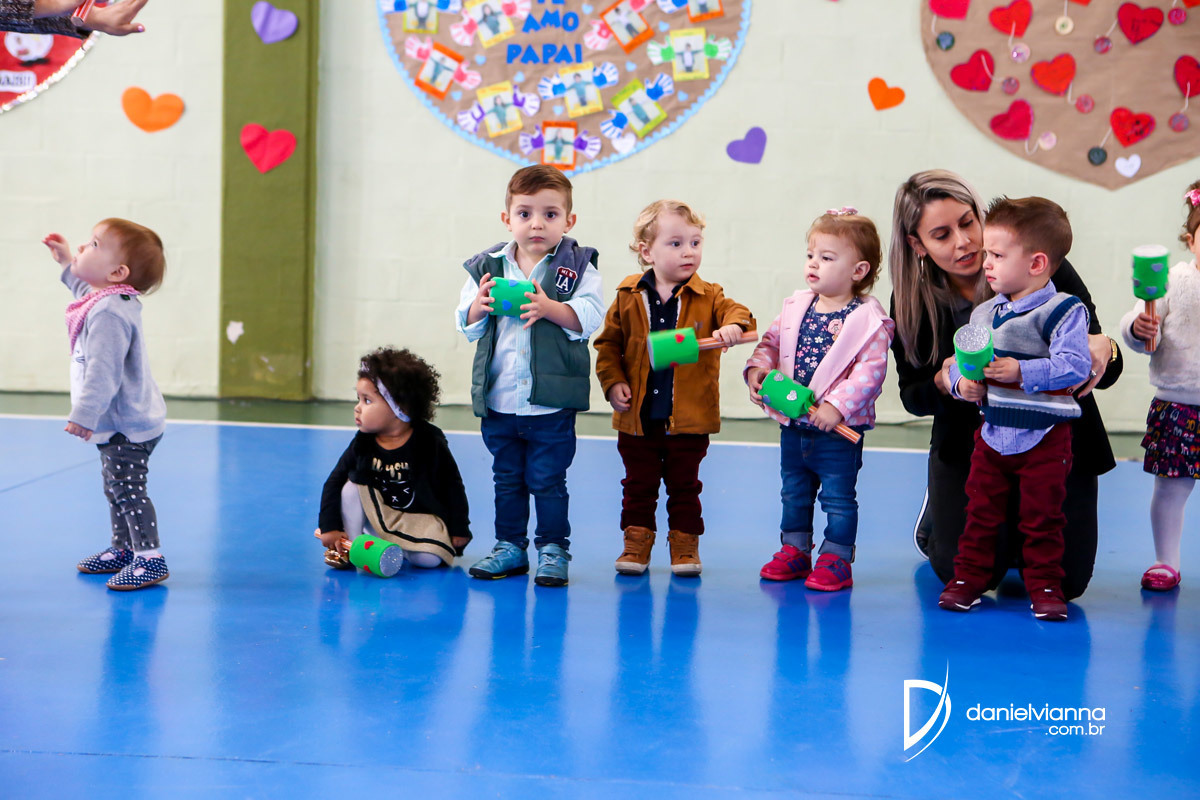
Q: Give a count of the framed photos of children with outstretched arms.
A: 10